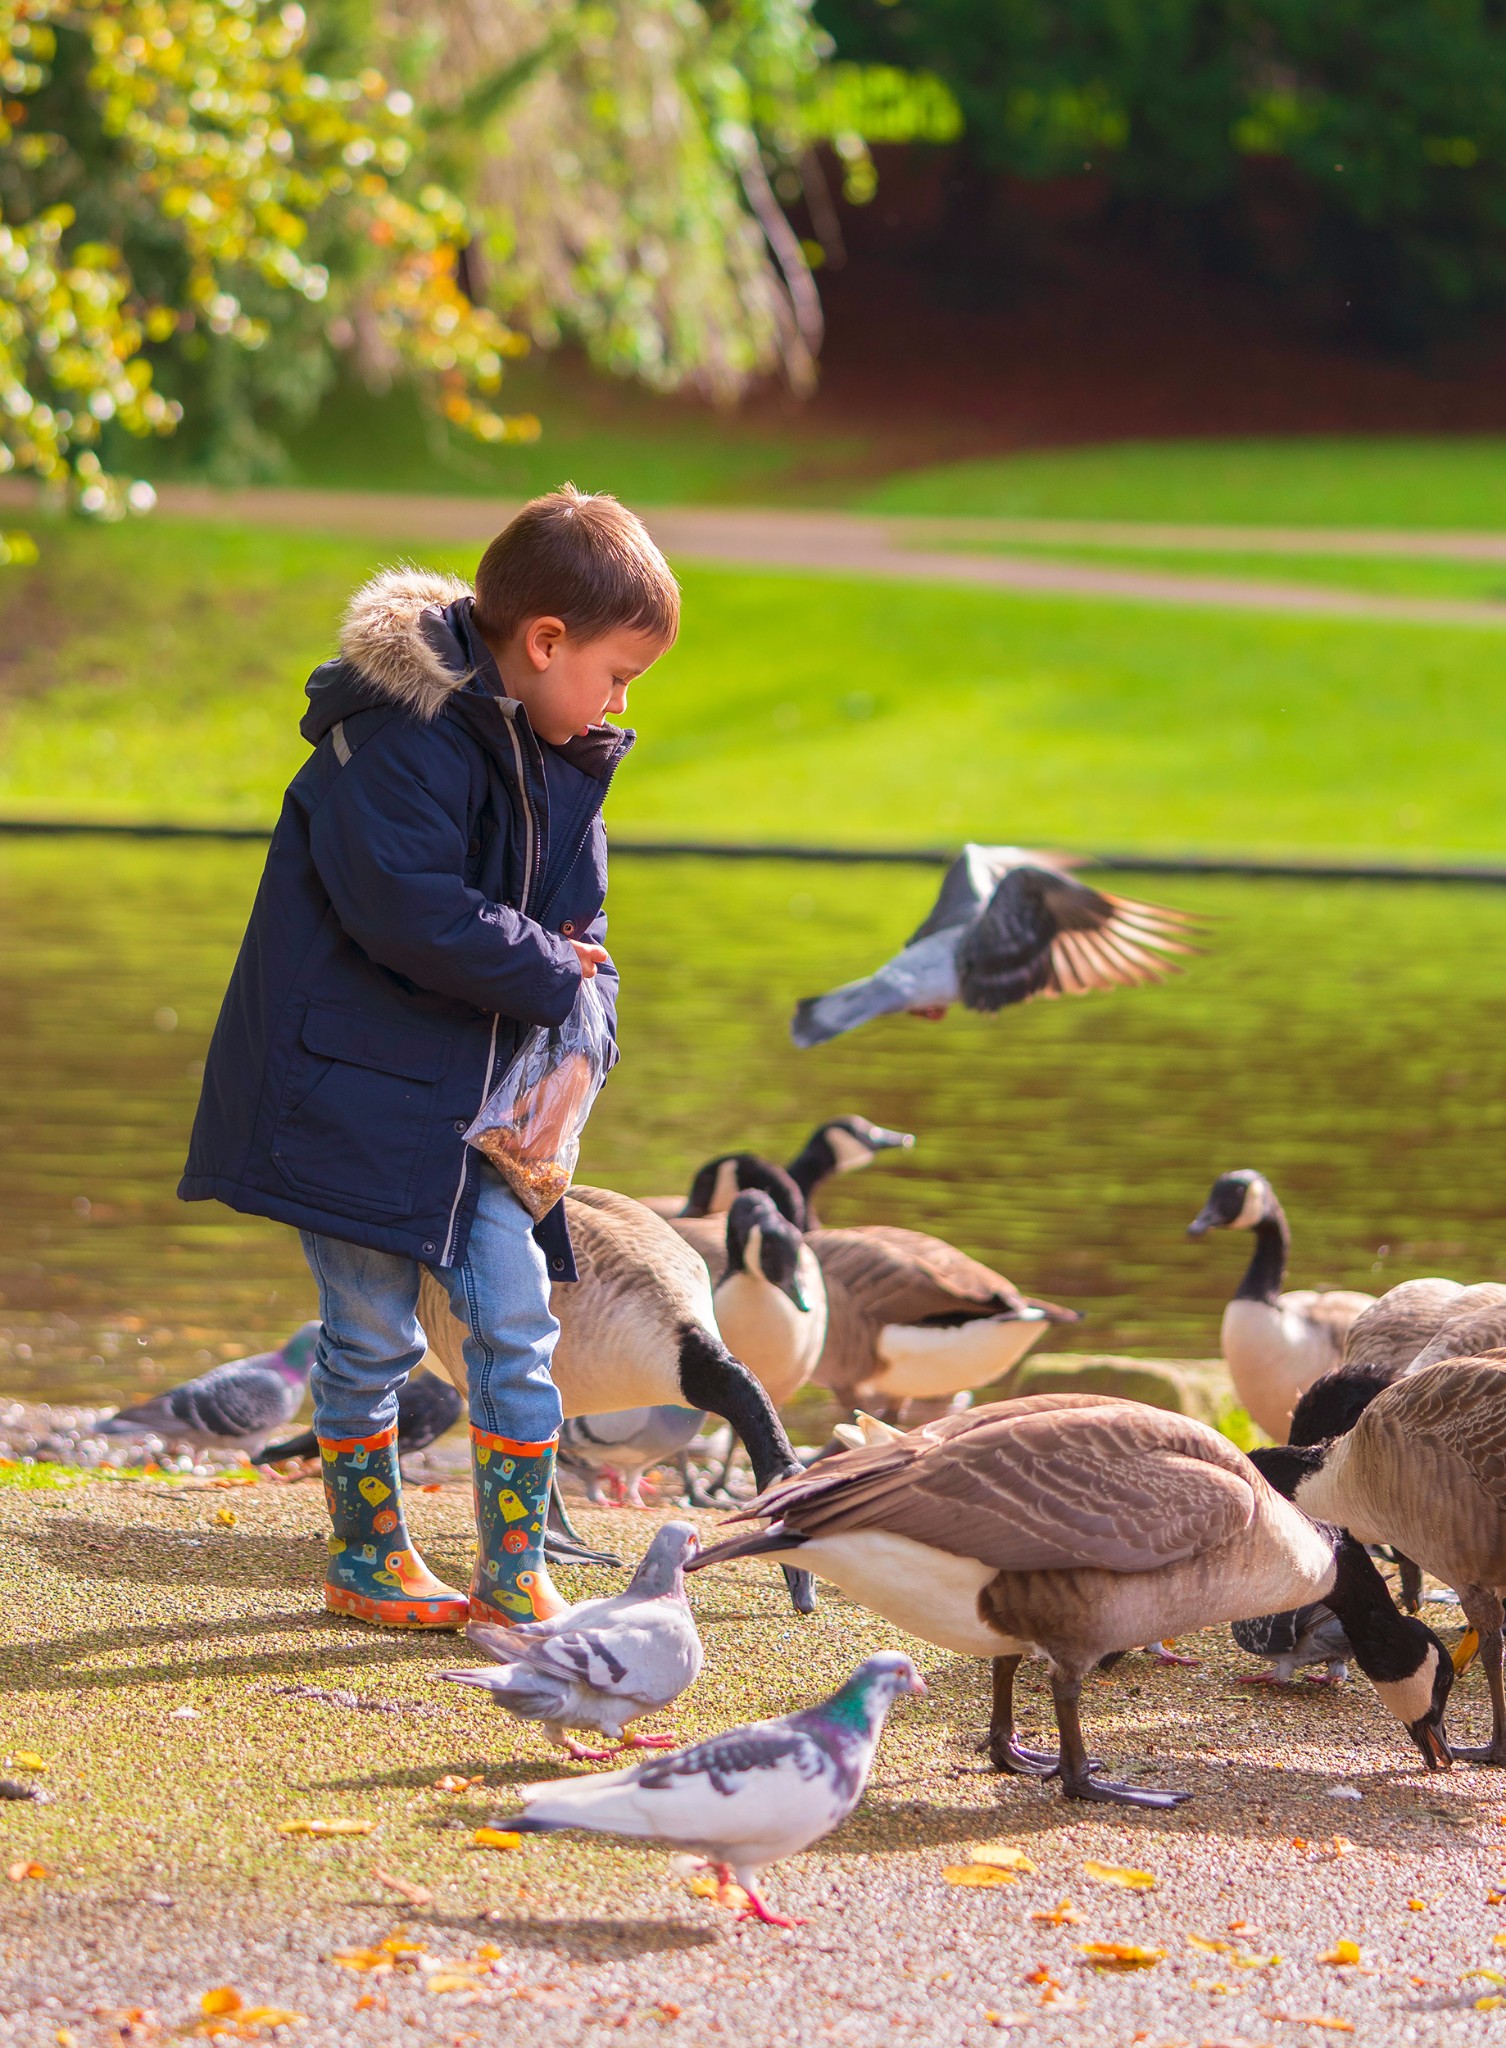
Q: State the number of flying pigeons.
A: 1